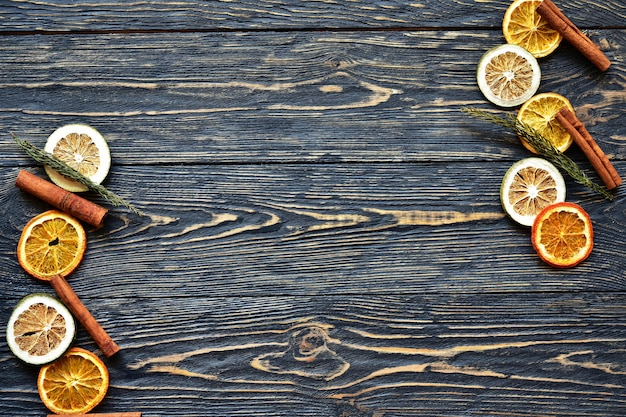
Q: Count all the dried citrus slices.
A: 9